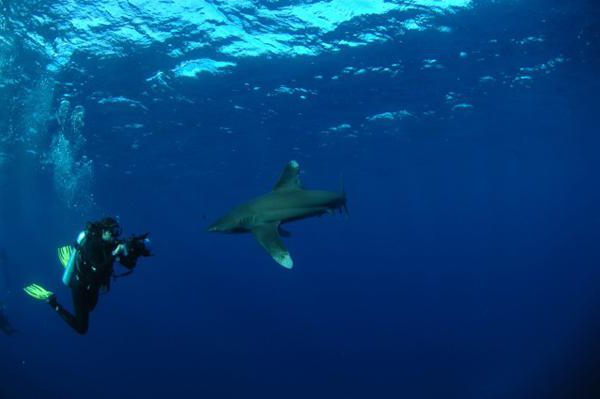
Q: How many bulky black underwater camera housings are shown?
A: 1